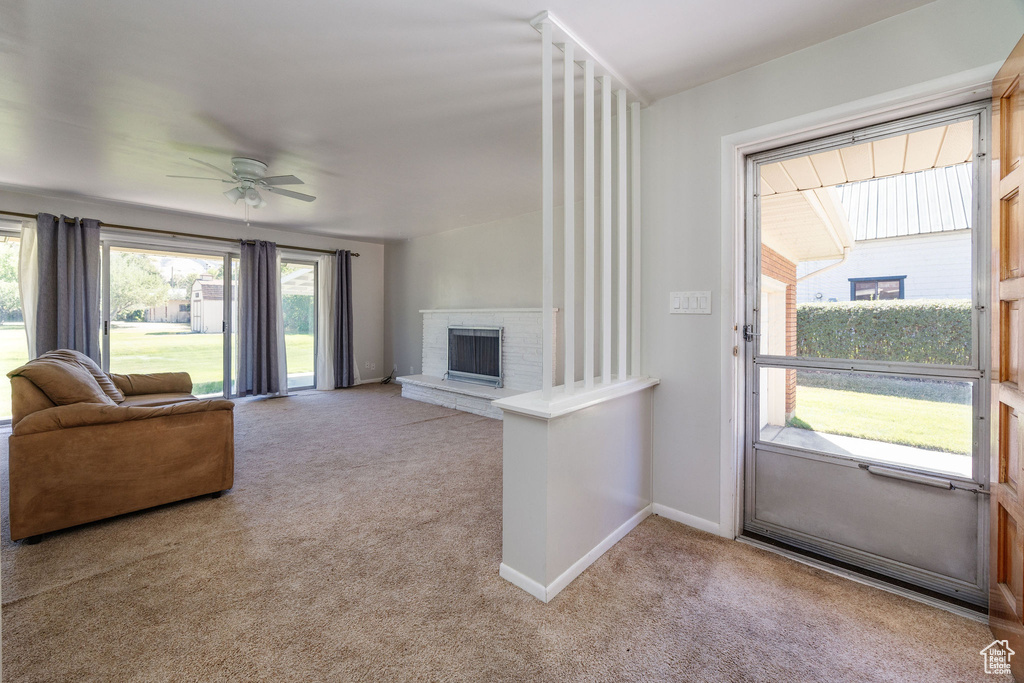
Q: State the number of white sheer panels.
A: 3